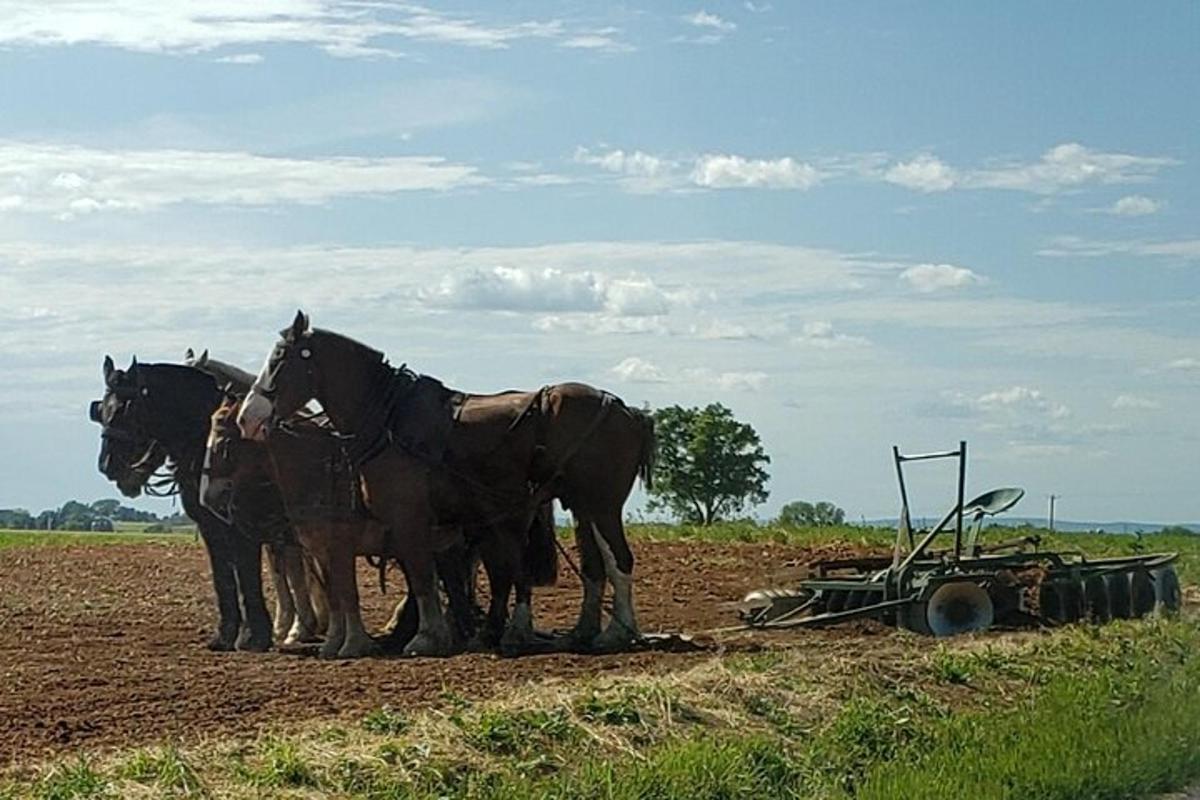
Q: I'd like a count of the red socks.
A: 0